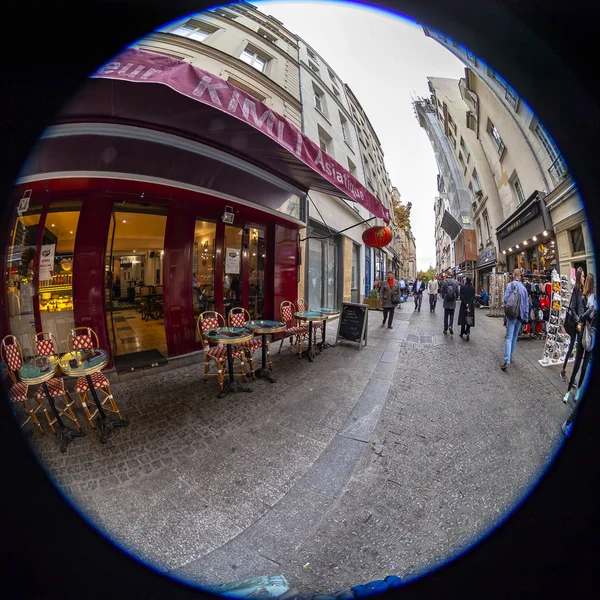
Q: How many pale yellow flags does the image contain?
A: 0